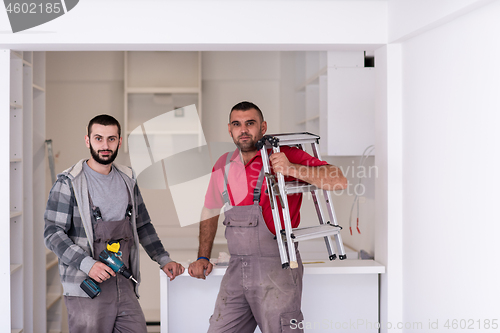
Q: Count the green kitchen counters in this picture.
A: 0